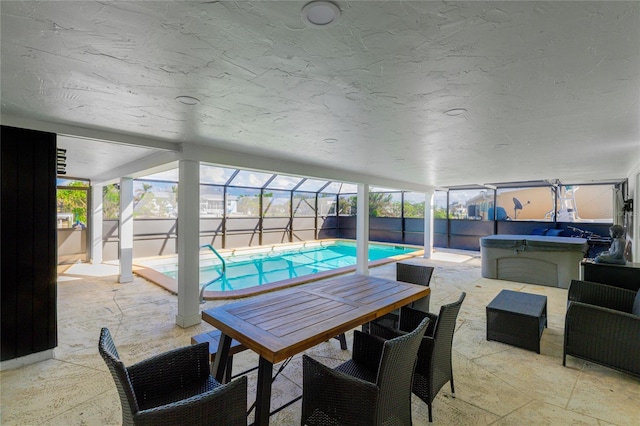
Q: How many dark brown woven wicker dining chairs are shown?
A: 4